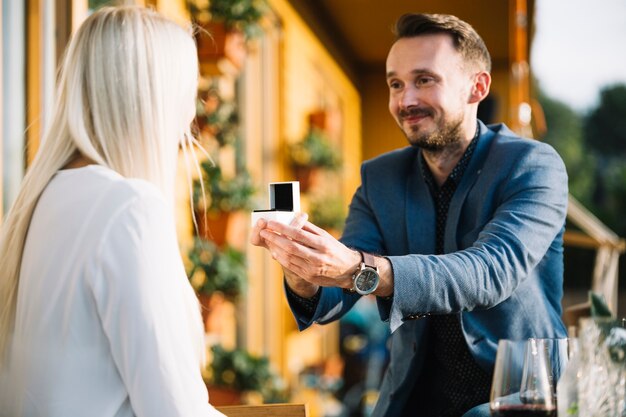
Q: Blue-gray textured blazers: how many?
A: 1